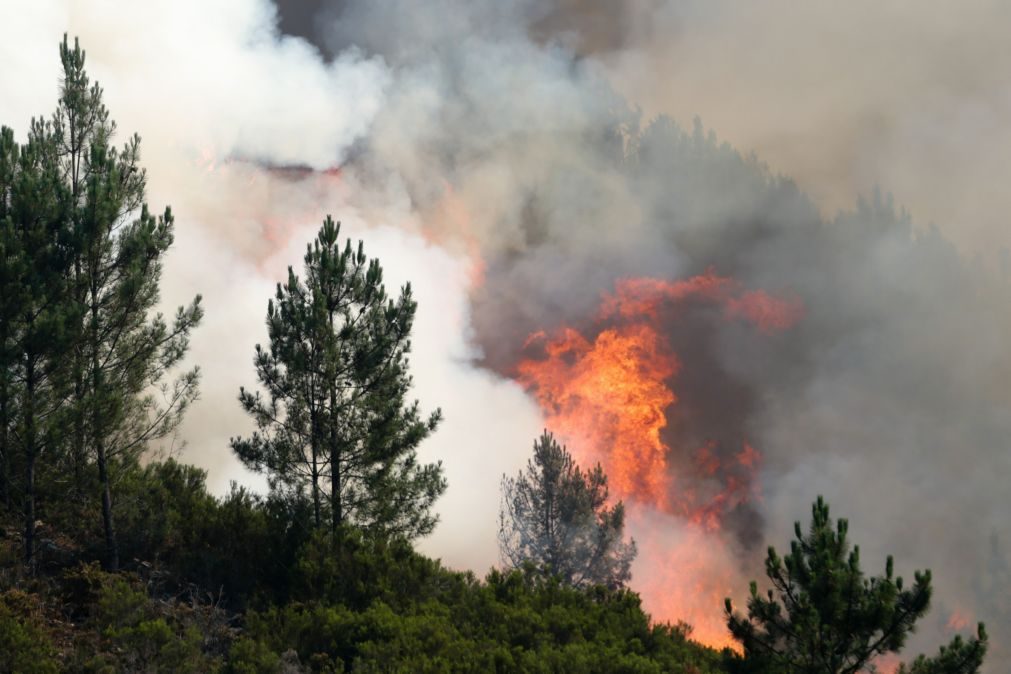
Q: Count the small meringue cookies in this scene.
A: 0